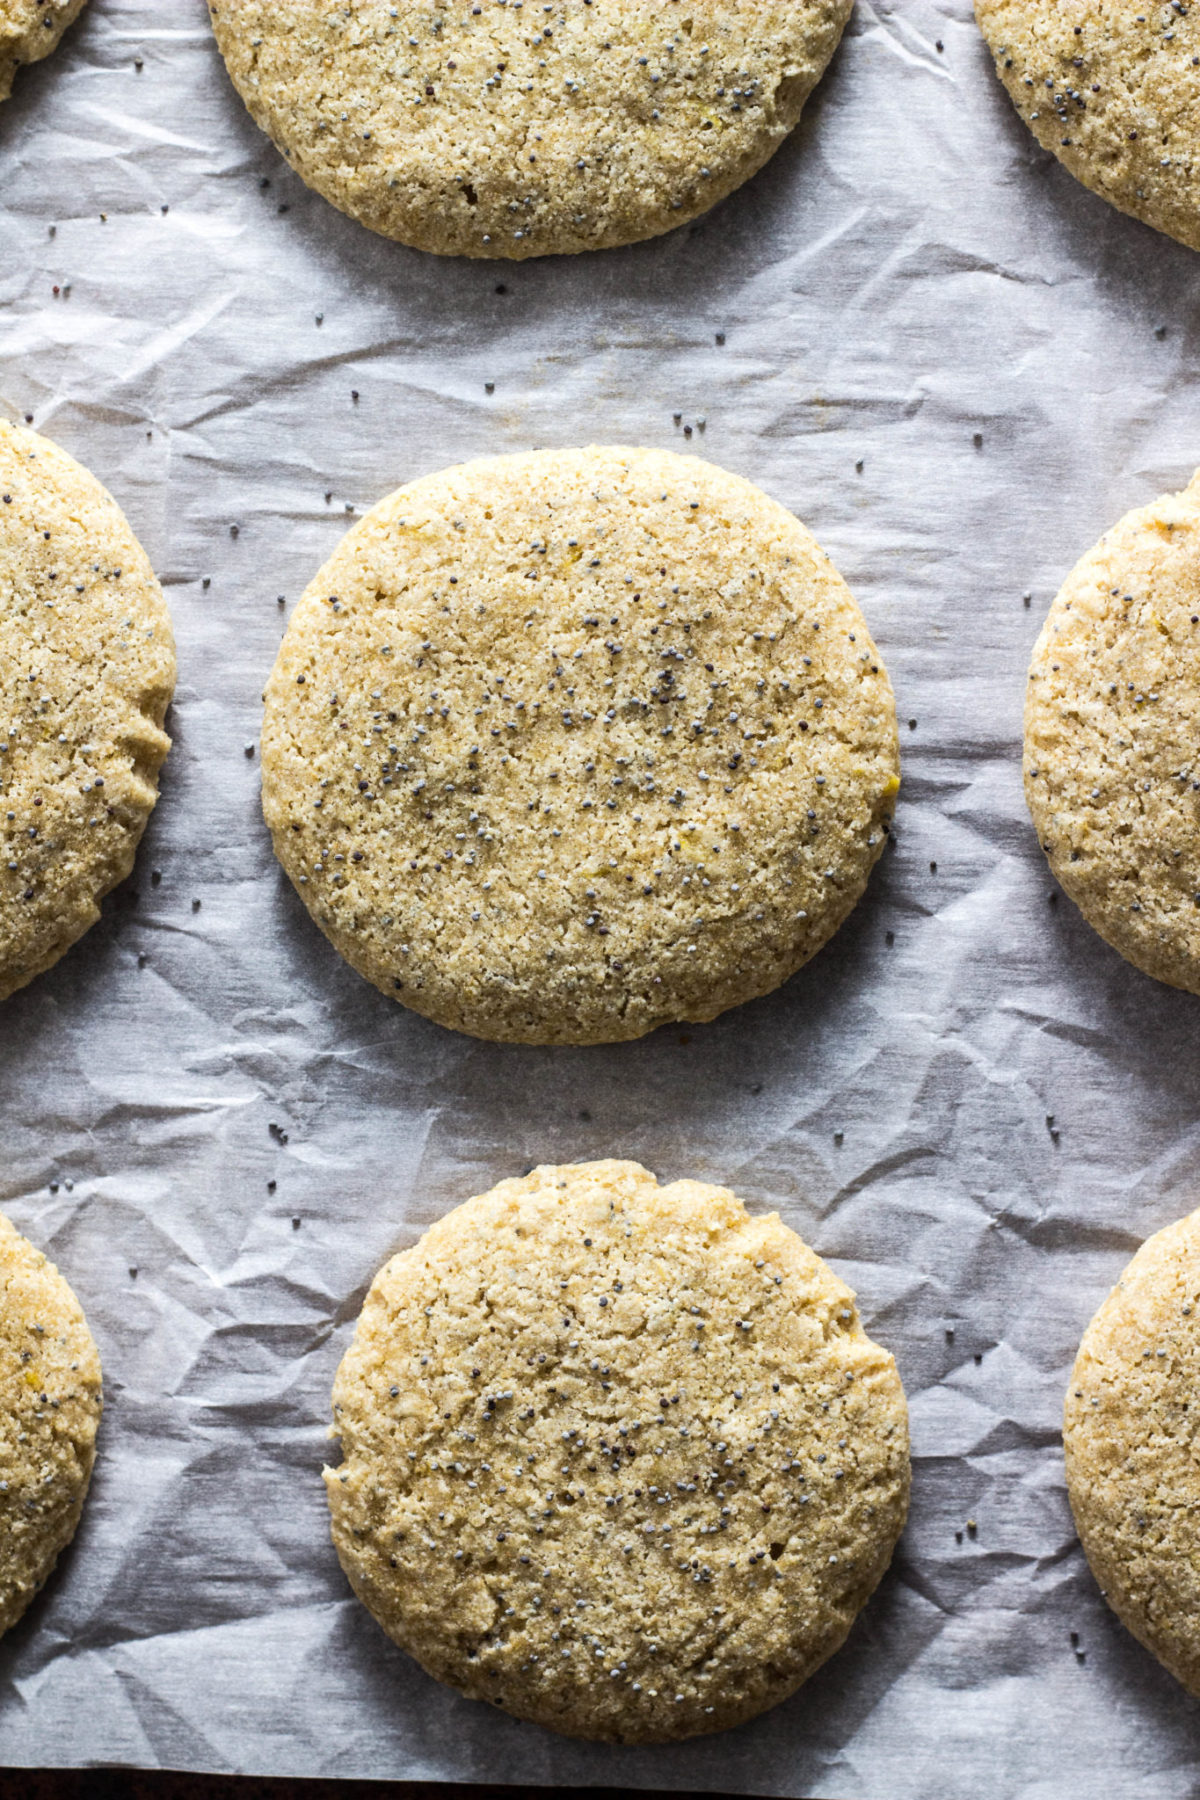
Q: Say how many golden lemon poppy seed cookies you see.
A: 9